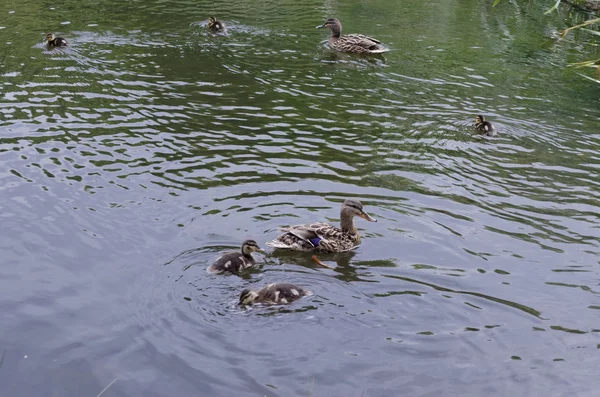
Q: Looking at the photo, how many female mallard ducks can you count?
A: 2